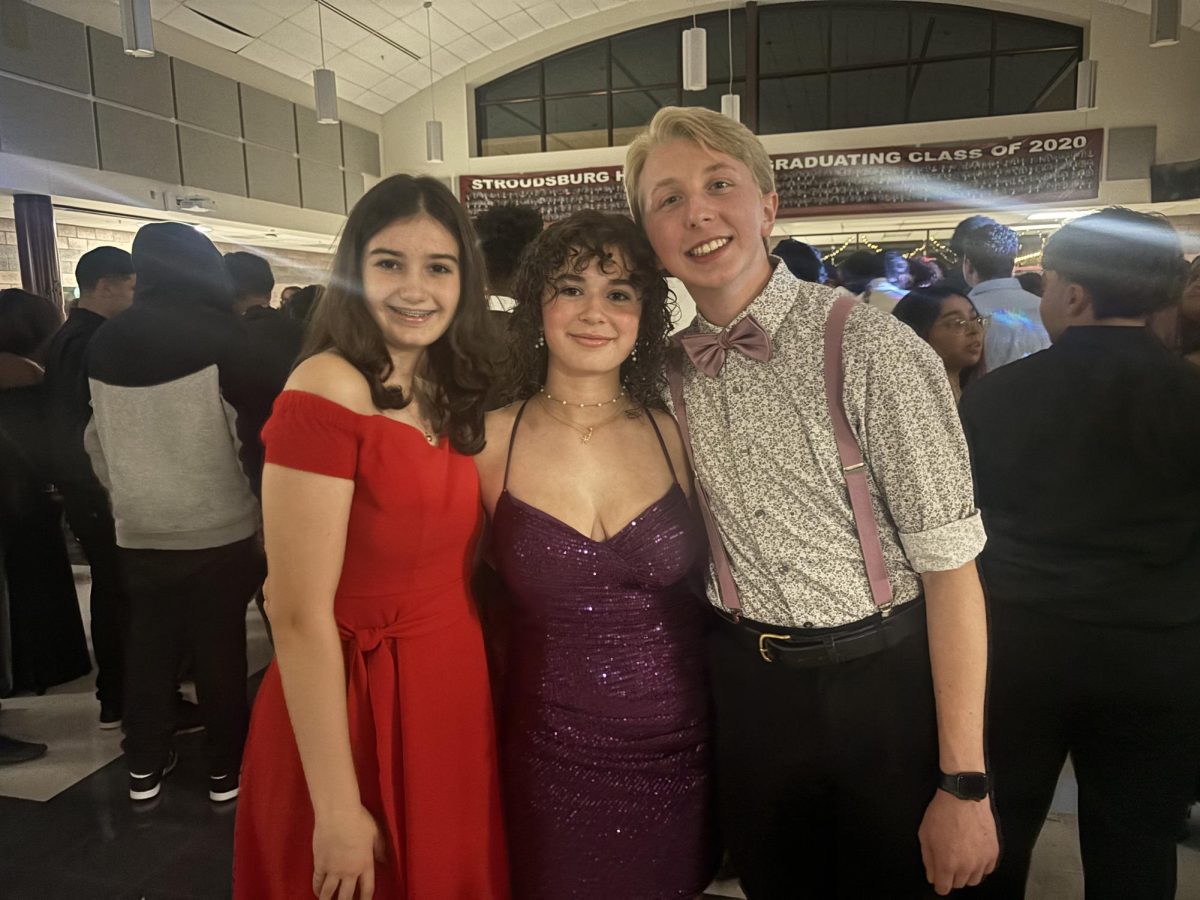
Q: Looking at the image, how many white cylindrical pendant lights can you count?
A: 7